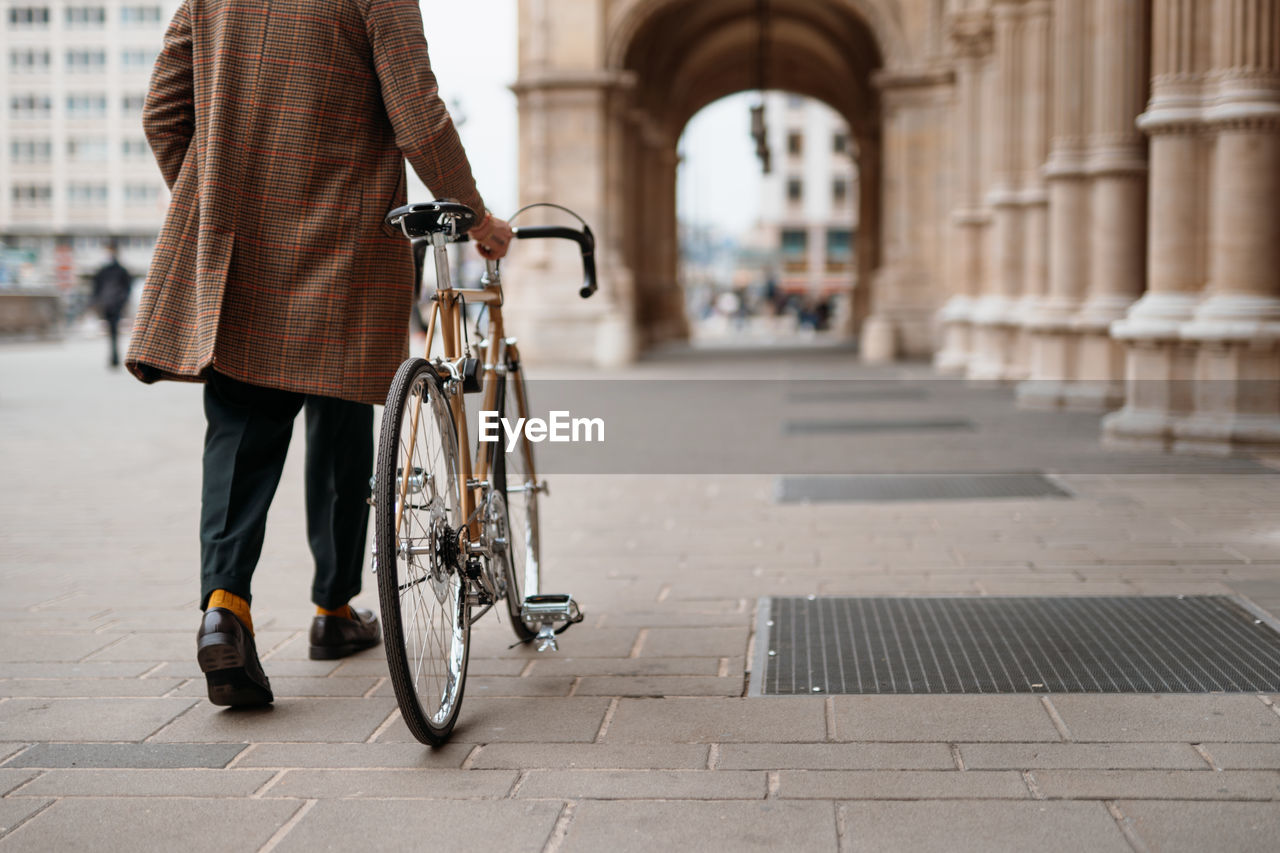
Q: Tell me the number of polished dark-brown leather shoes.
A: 2